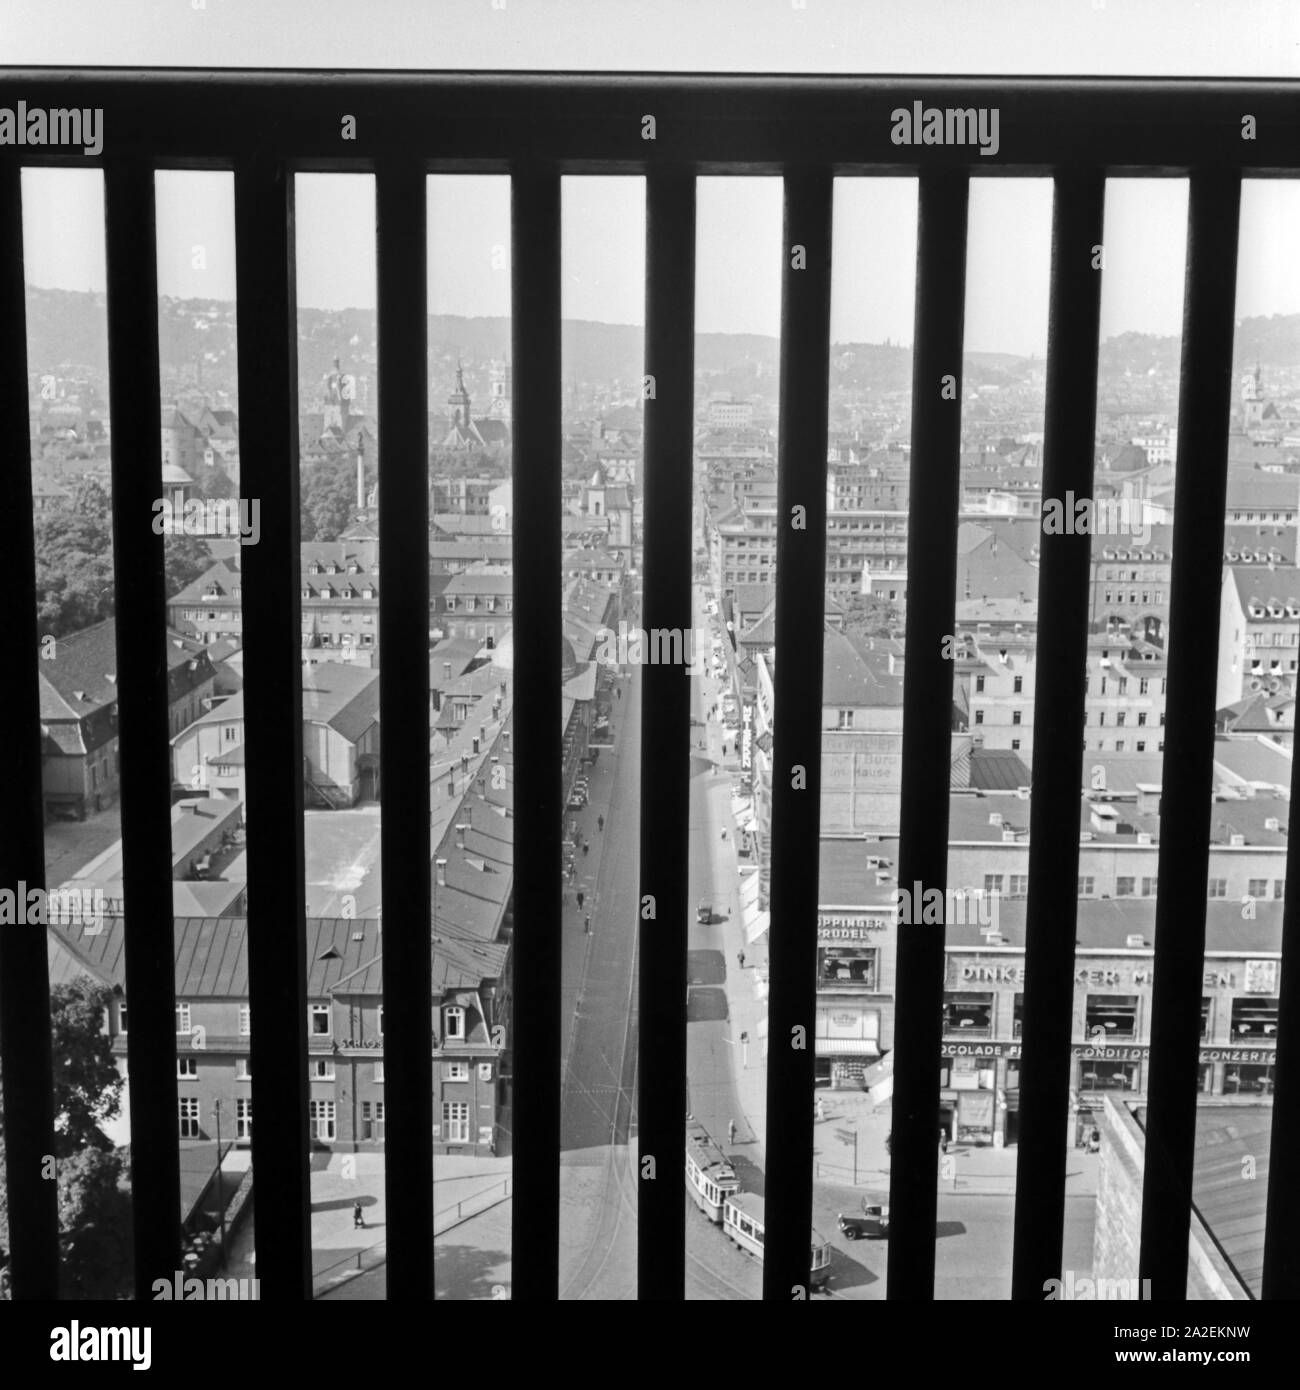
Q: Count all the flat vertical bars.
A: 11